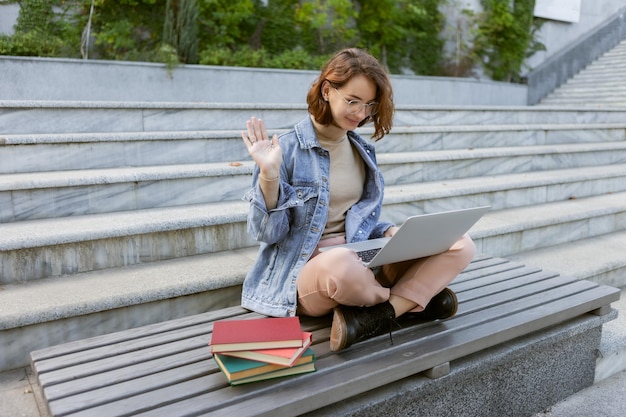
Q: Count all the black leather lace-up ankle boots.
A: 2